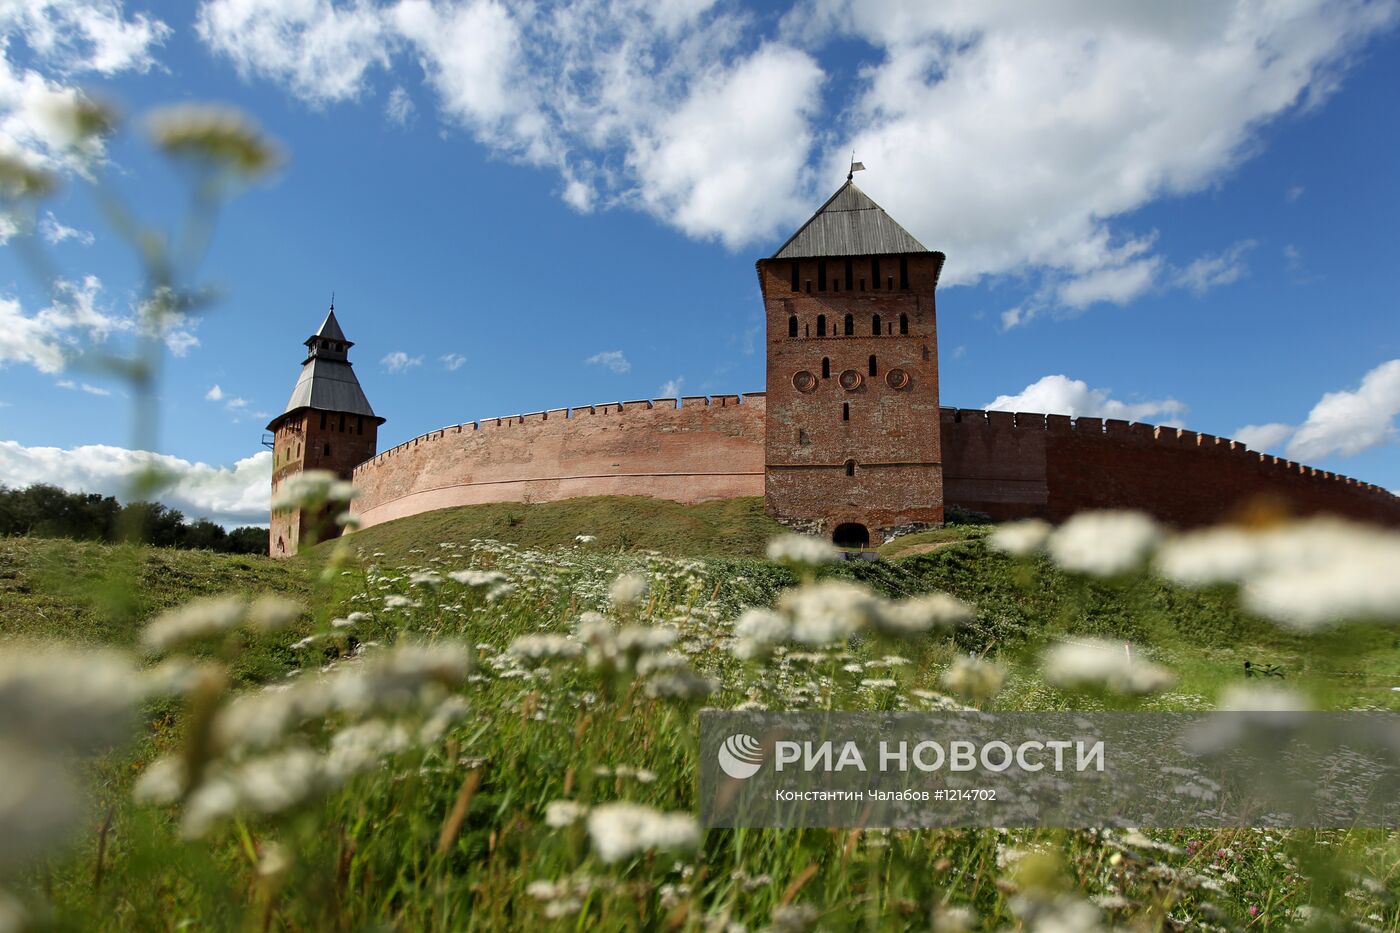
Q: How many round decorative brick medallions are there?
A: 3